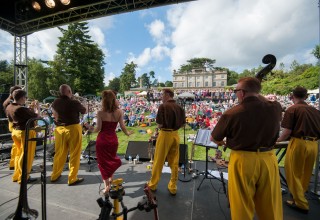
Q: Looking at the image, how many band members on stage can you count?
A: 7